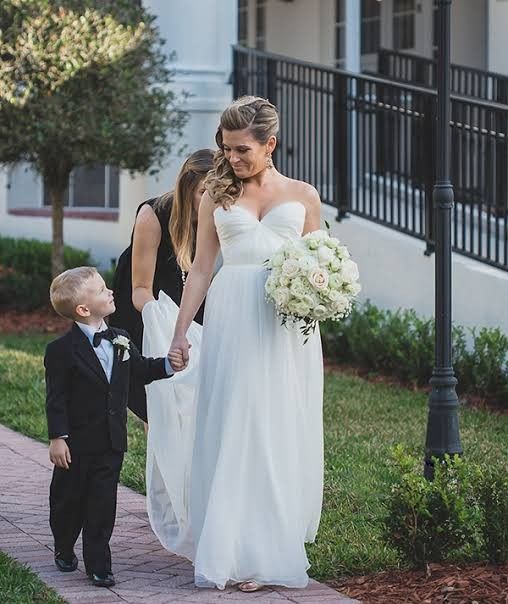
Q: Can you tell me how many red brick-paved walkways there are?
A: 1